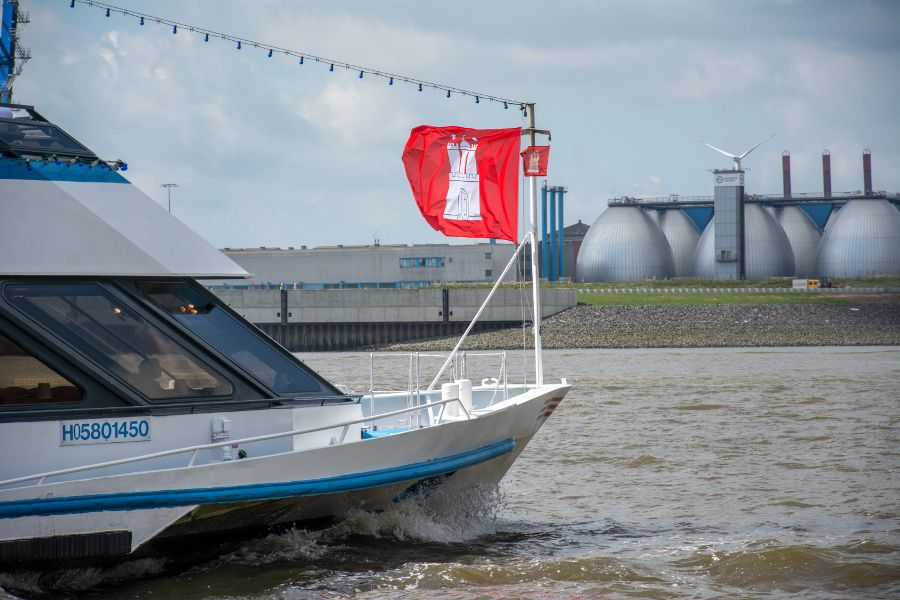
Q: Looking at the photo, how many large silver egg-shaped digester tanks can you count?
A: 5